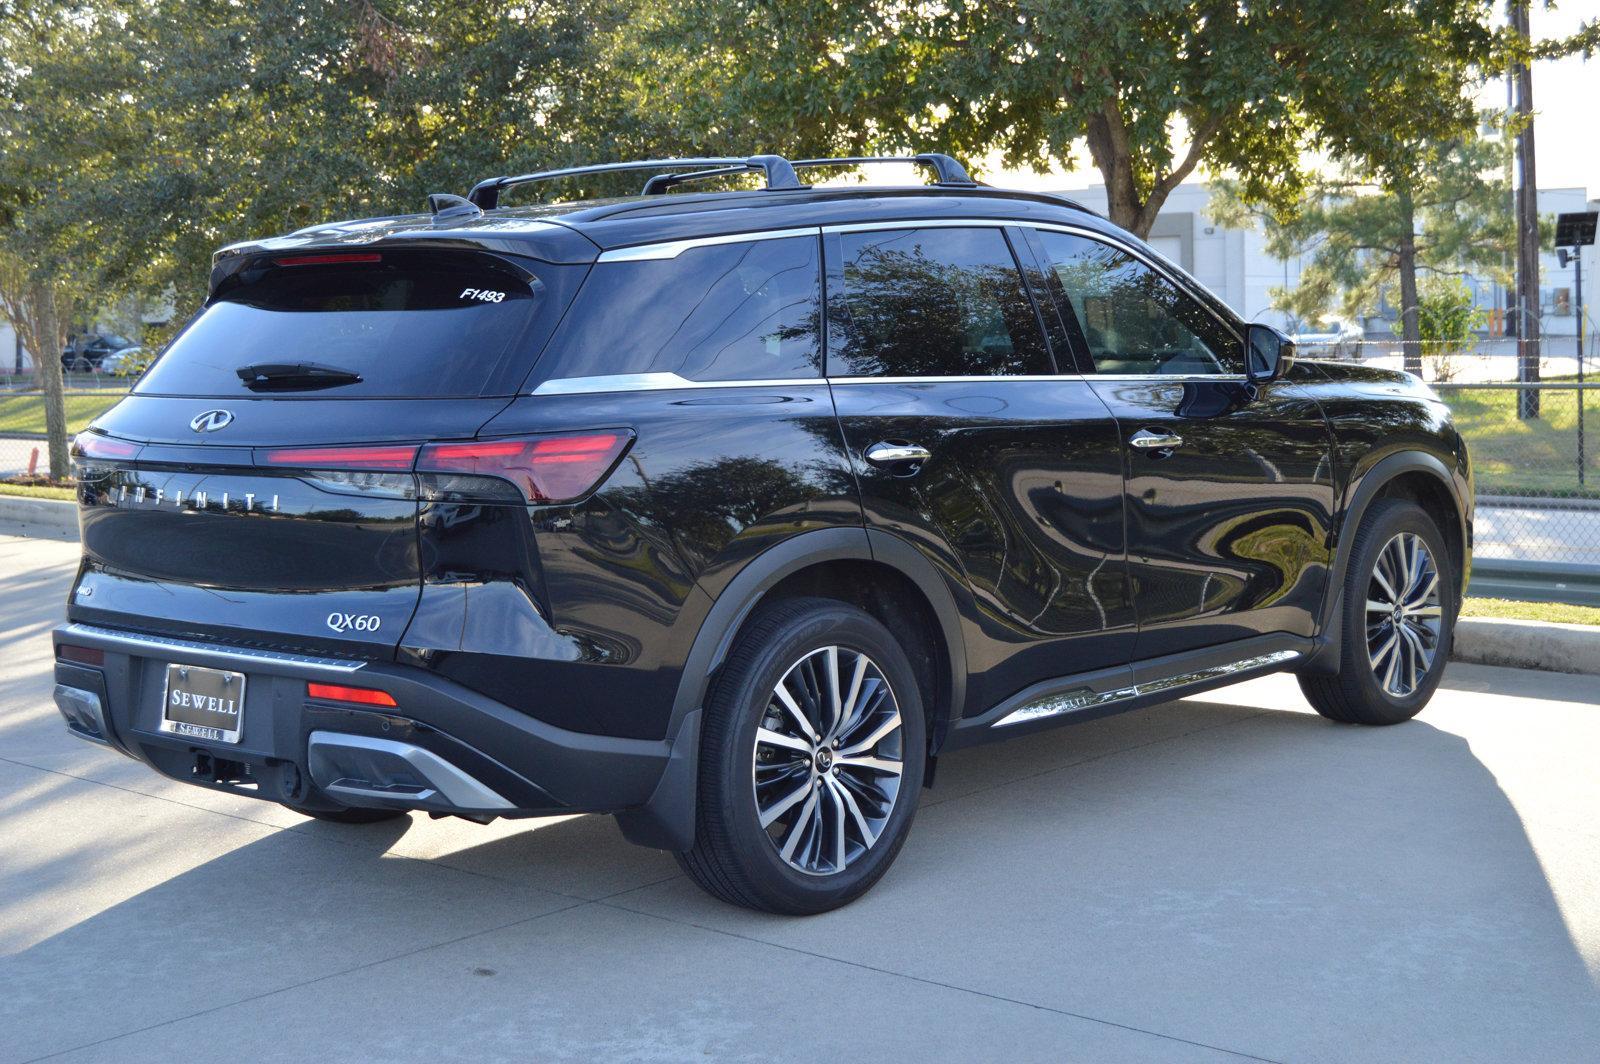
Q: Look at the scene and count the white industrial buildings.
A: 1